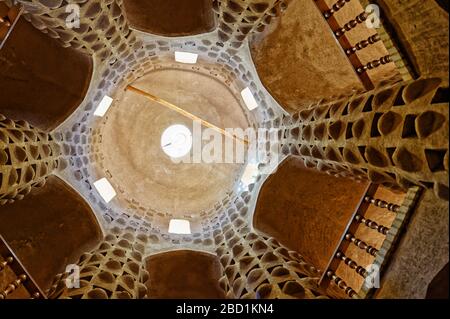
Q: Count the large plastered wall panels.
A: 6